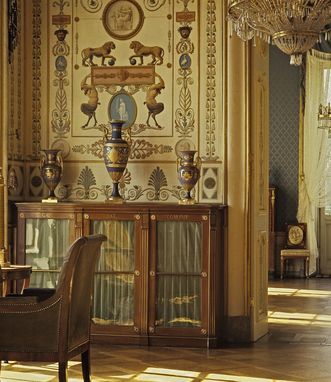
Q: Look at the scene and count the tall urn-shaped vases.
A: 3